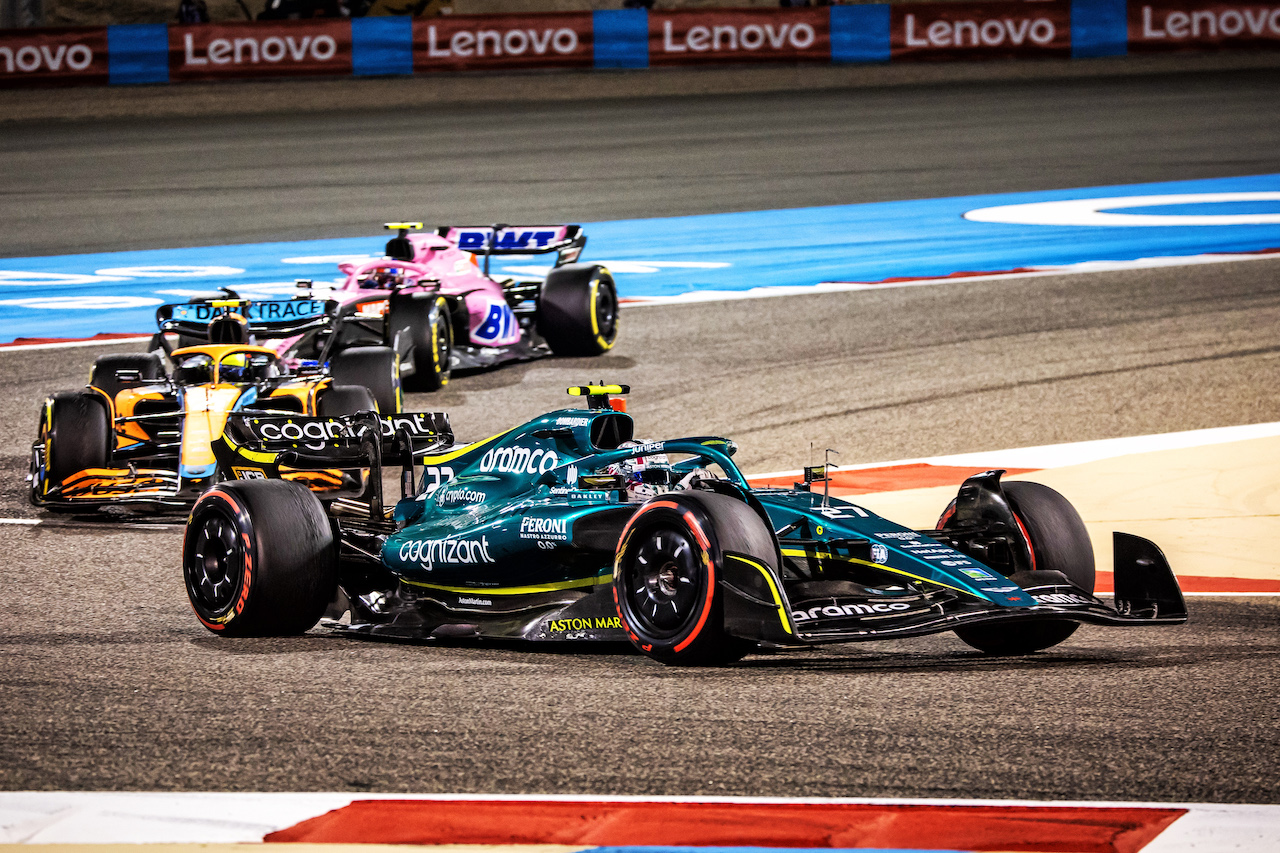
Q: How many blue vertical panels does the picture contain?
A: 5